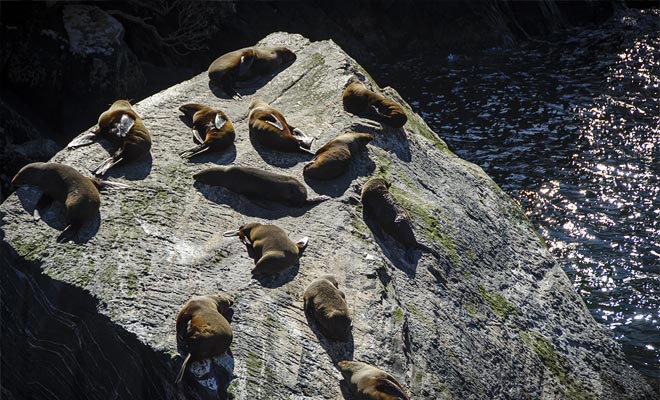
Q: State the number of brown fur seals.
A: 13